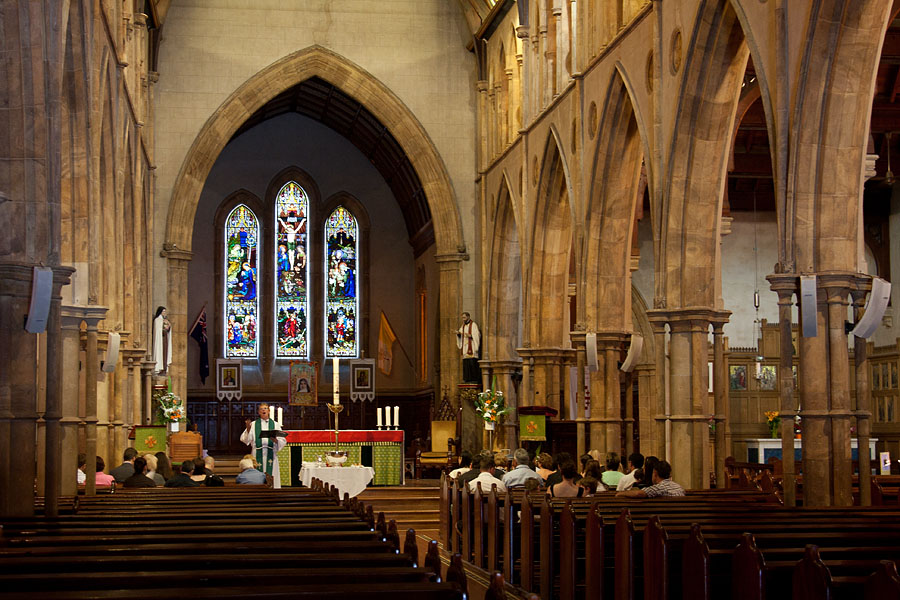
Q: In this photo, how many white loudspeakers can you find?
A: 6